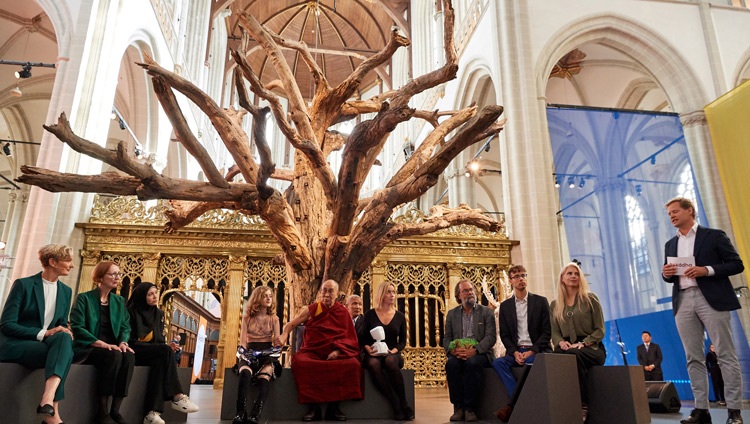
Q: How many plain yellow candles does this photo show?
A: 0